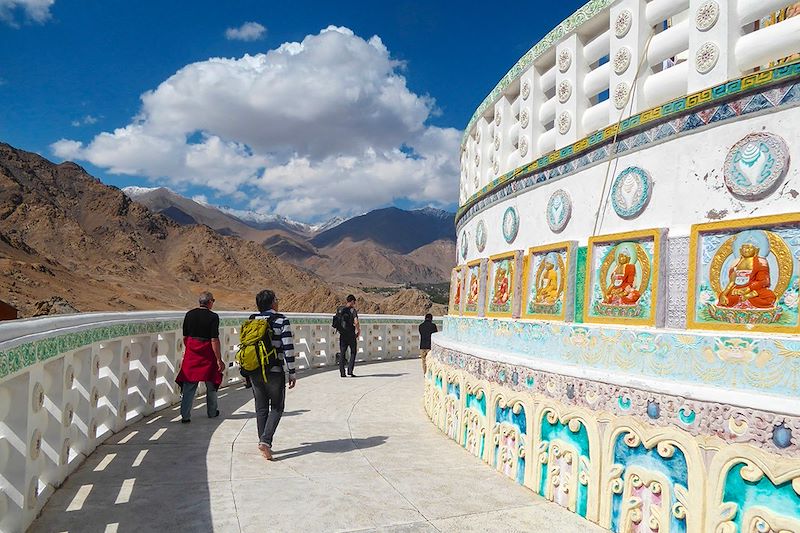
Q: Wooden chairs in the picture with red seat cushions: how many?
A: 0